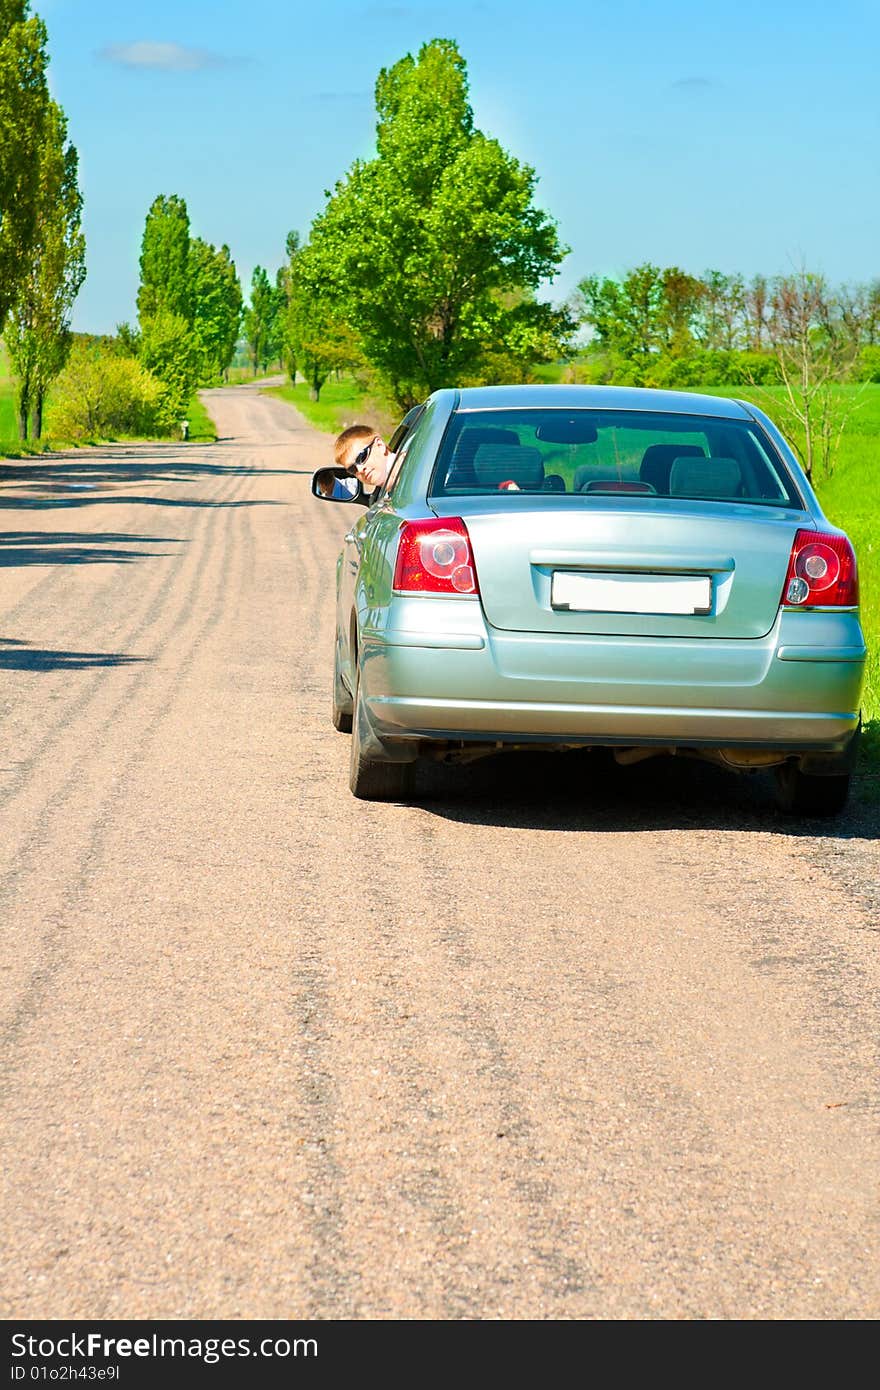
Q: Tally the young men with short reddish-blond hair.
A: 1